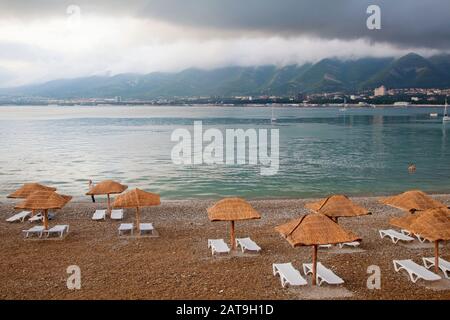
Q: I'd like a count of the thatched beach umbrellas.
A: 9